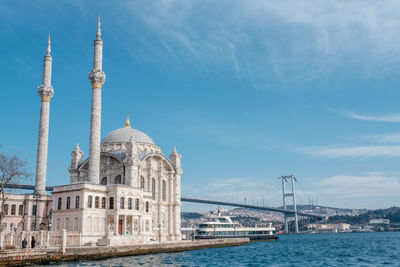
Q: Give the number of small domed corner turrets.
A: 3